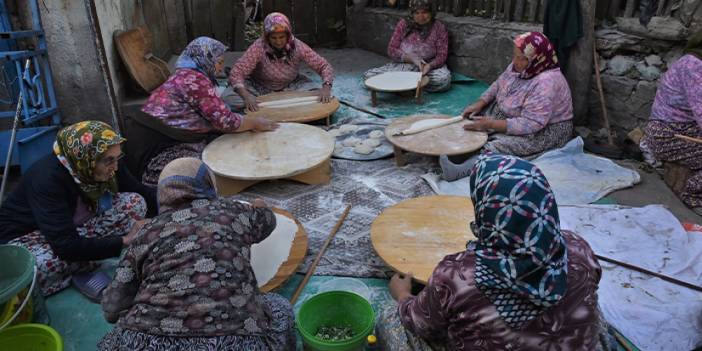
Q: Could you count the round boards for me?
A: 6